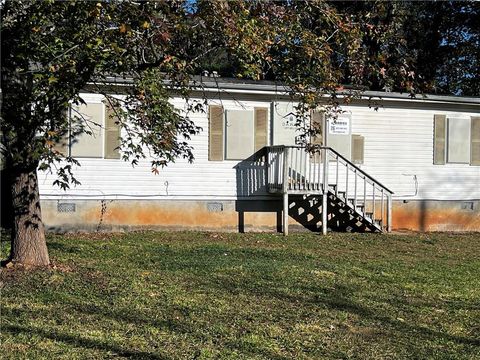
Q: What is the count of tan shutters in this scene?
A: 8